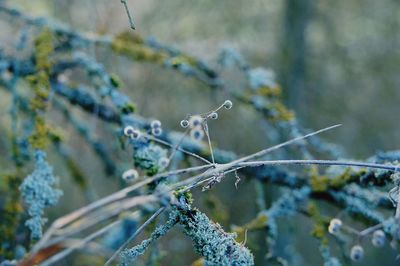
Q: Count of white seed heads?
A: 14